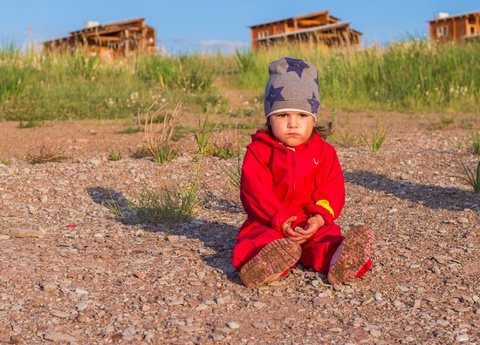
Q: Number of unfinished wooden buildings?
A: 3